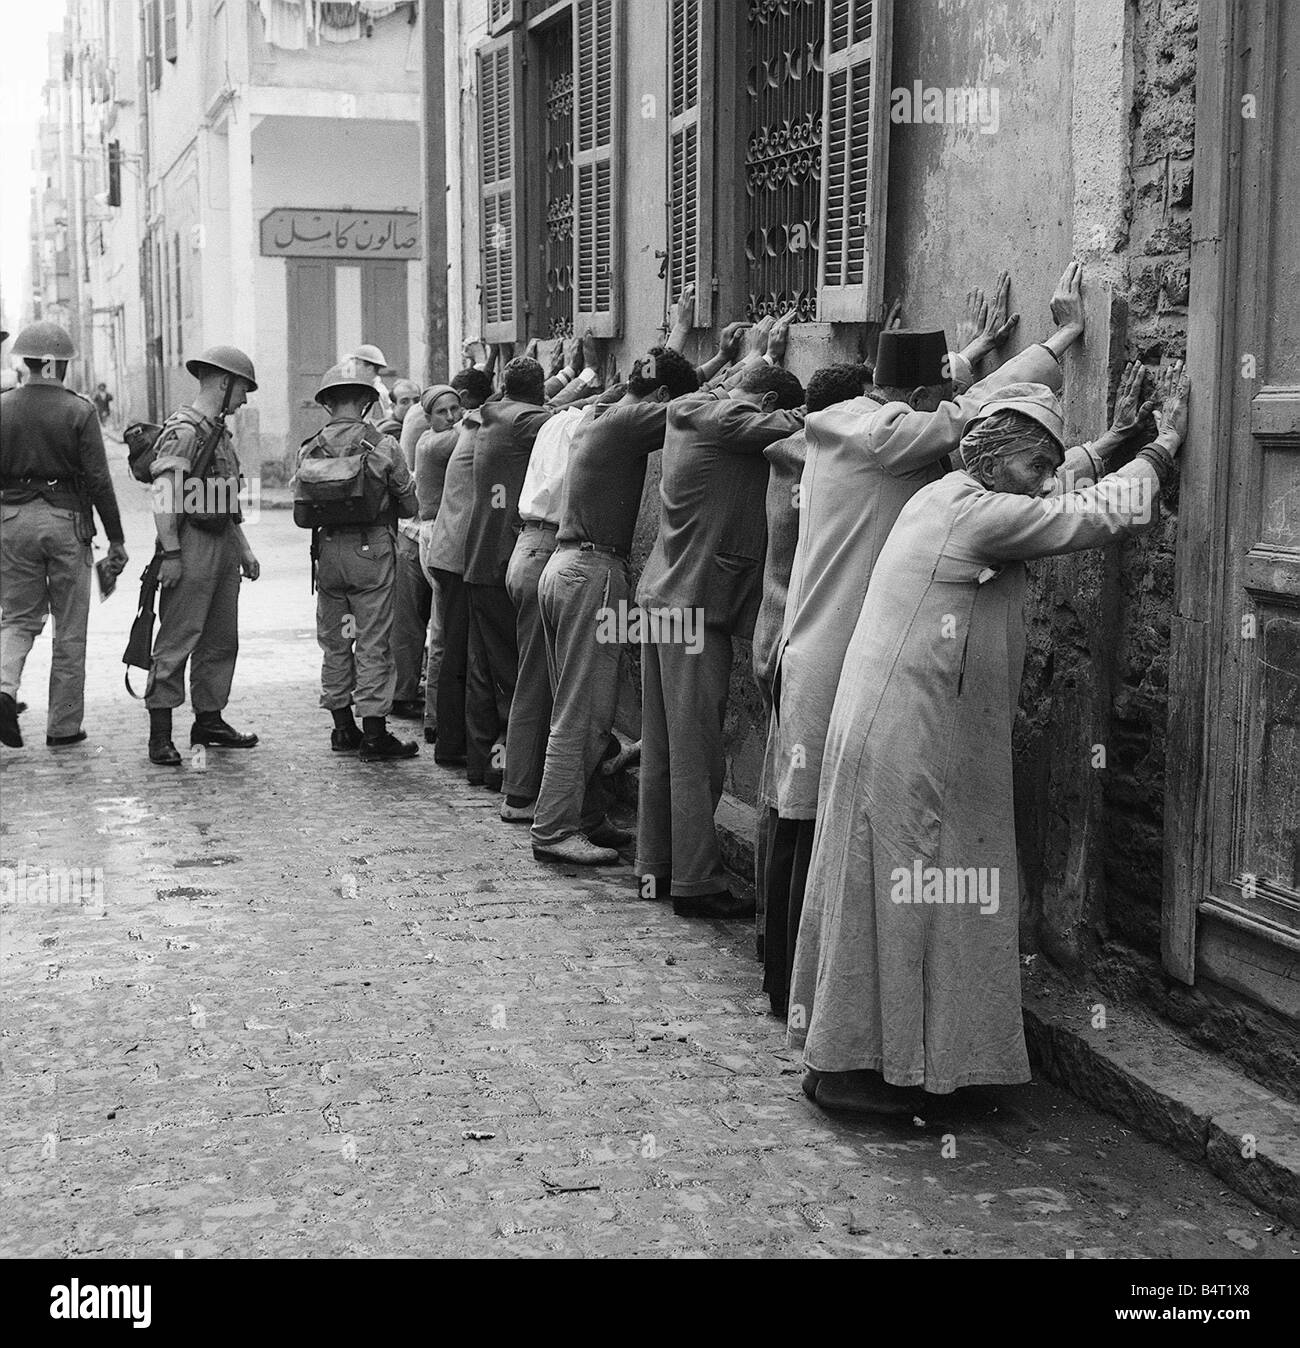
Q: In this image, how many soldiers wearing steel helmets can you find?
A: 4